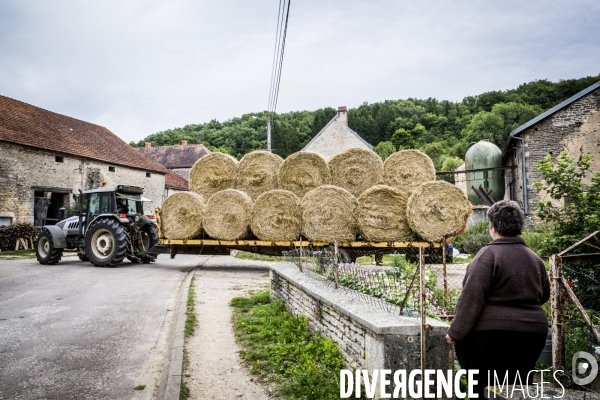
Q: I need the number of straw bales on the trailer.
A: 11